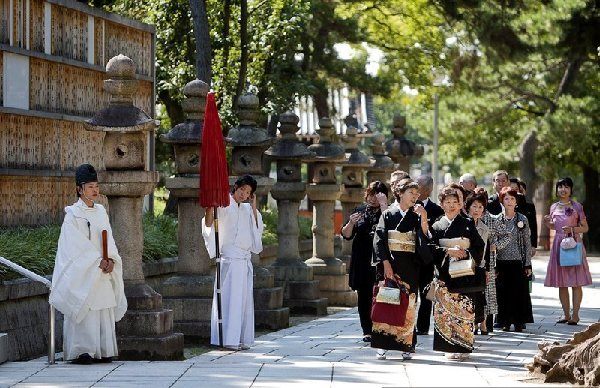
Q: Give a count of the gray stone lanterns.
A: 8